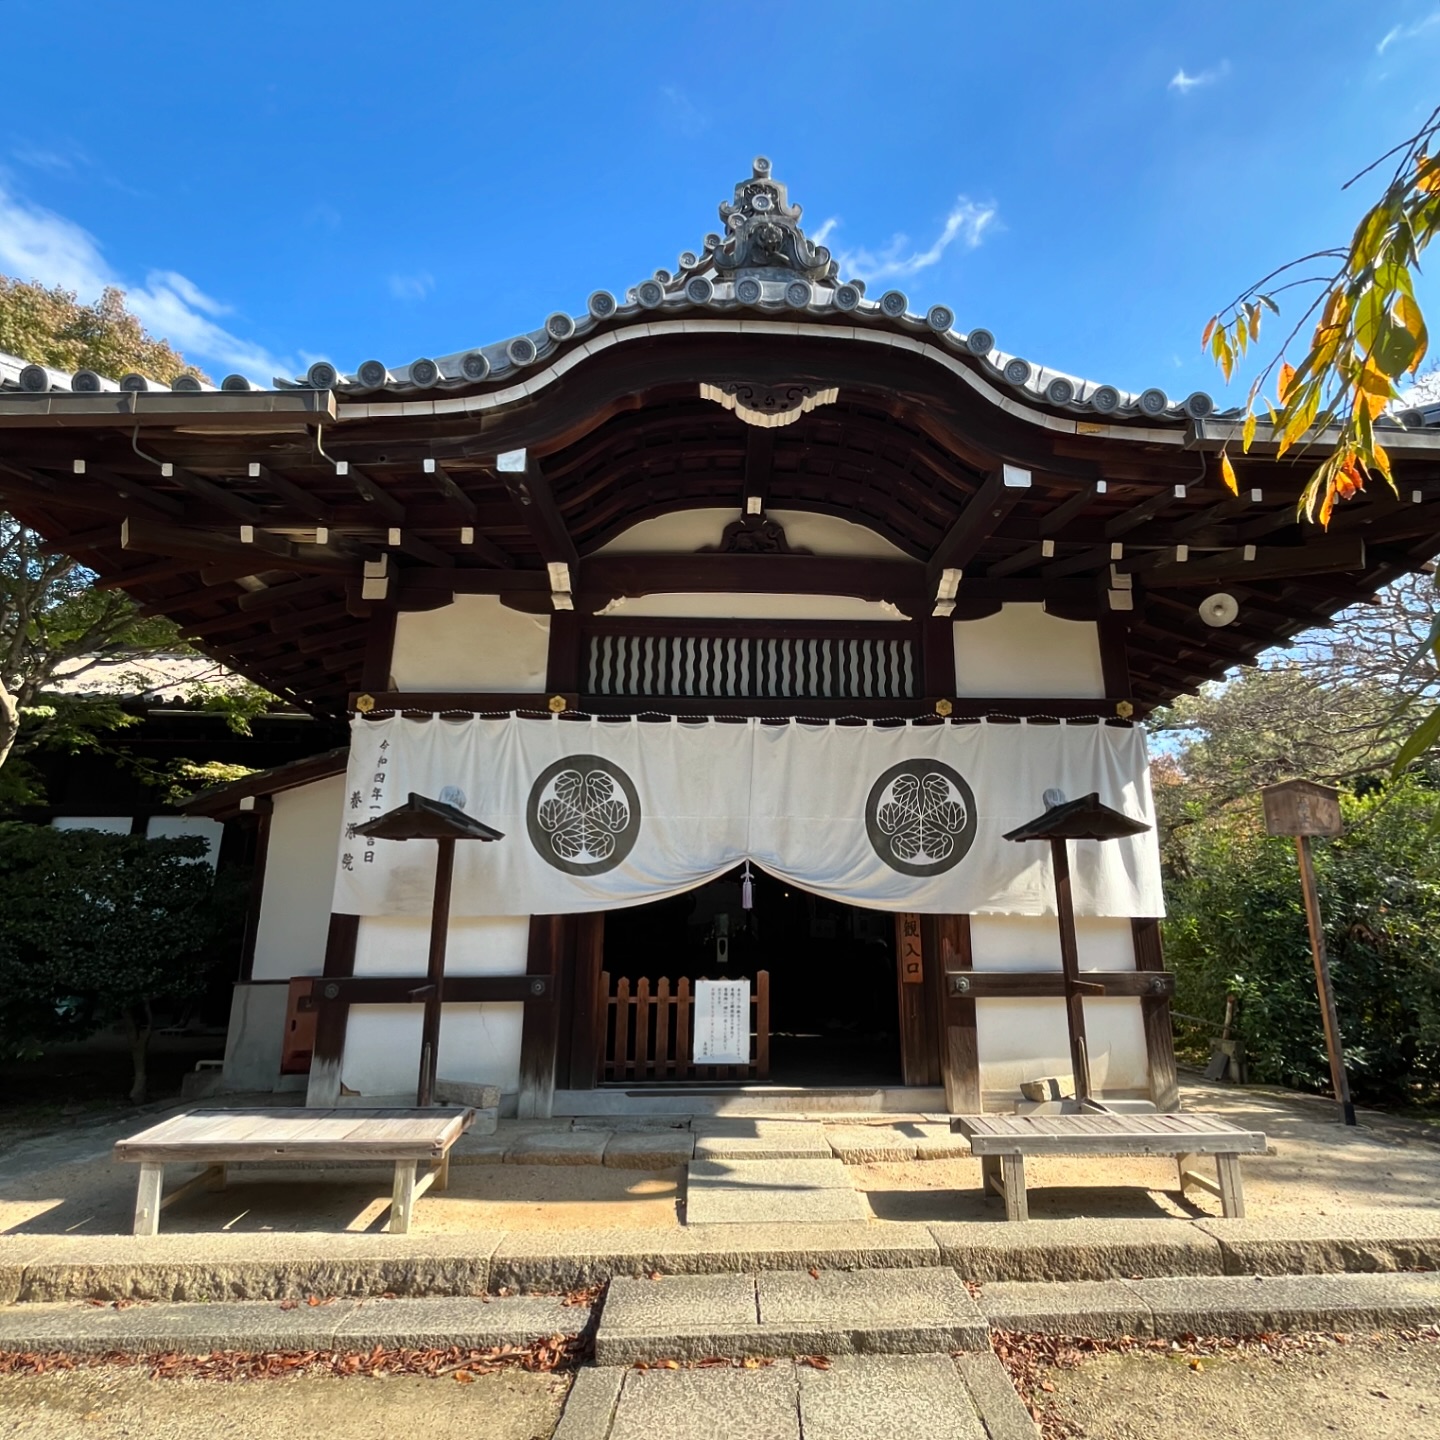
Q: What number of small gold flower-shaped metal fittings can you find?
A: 4